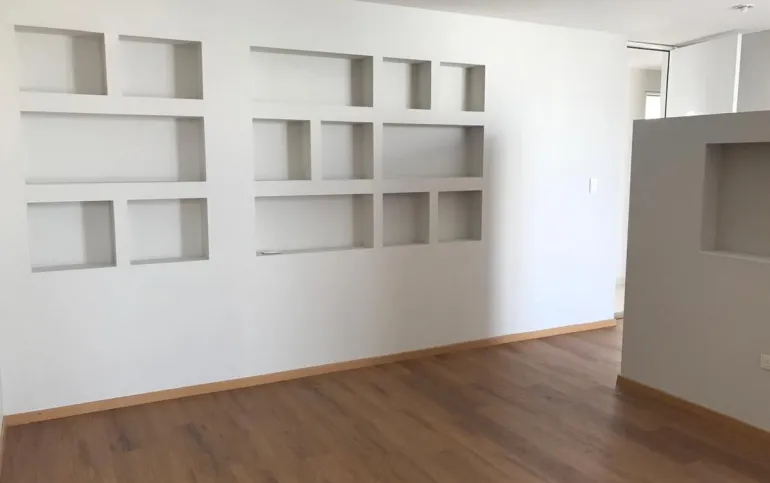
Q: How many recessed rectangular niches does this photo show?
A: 15